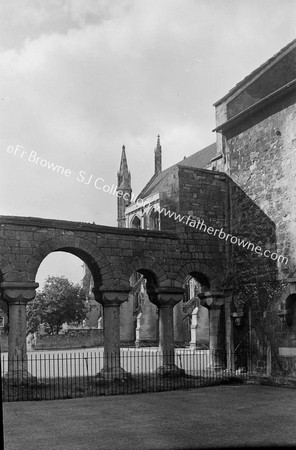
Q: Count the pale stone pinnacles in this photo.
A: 2